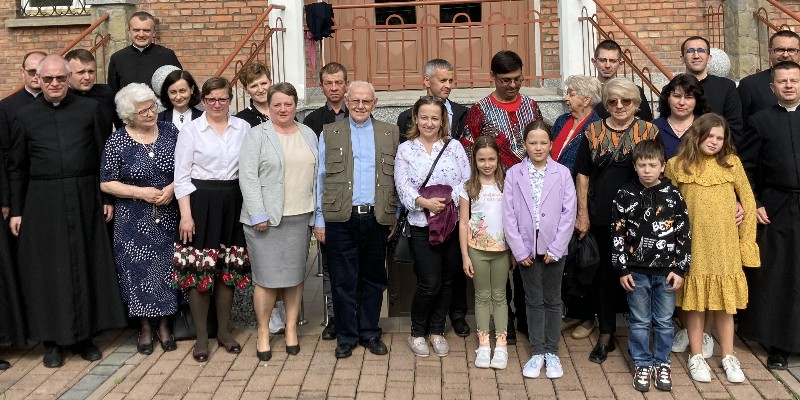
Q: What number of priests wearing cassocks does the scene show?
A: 8